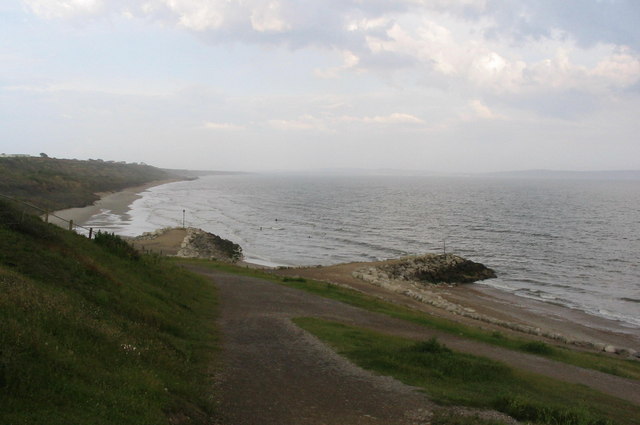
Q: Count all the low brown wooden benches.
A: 0